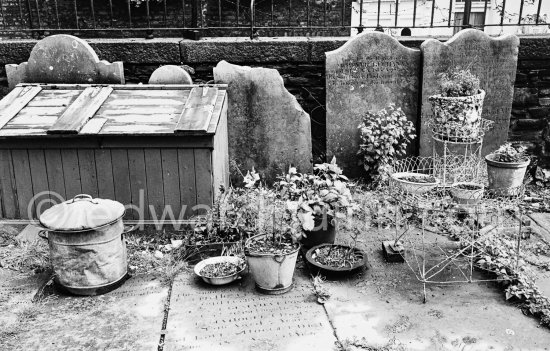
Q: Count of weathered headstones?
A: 5